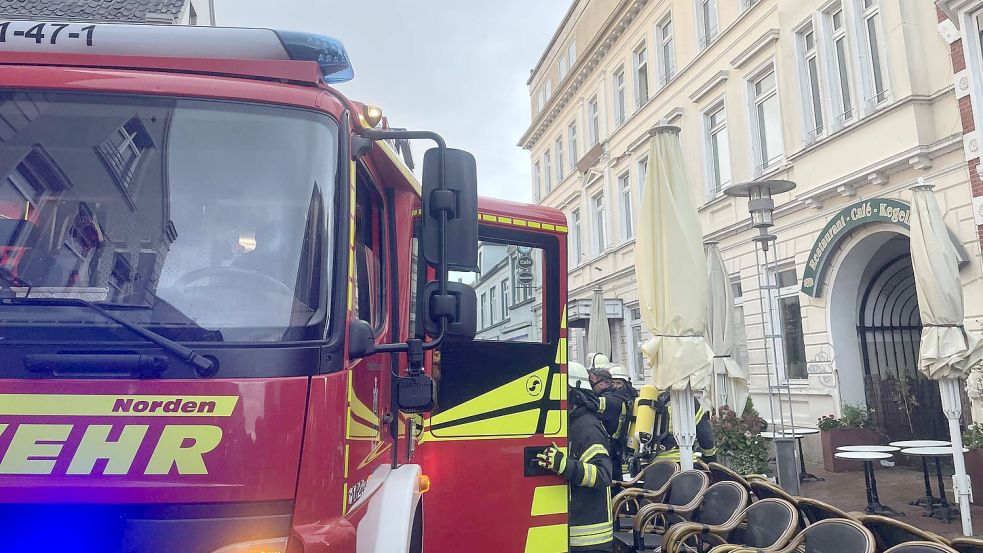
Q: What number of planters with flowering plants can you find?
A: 3